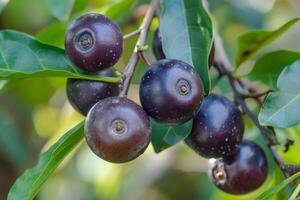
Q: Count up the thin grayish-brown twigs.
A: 2